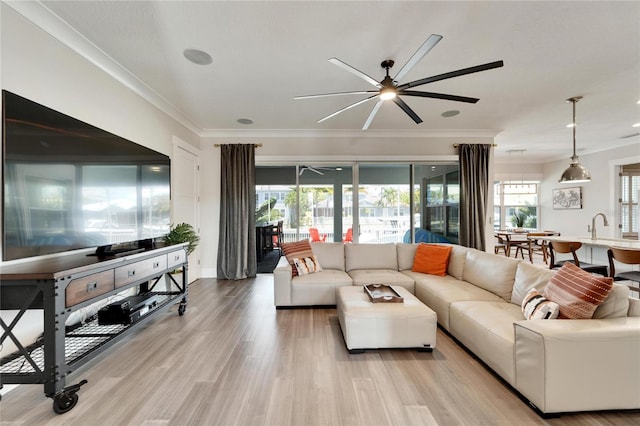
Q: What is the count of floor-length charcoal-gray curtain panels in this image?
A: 2